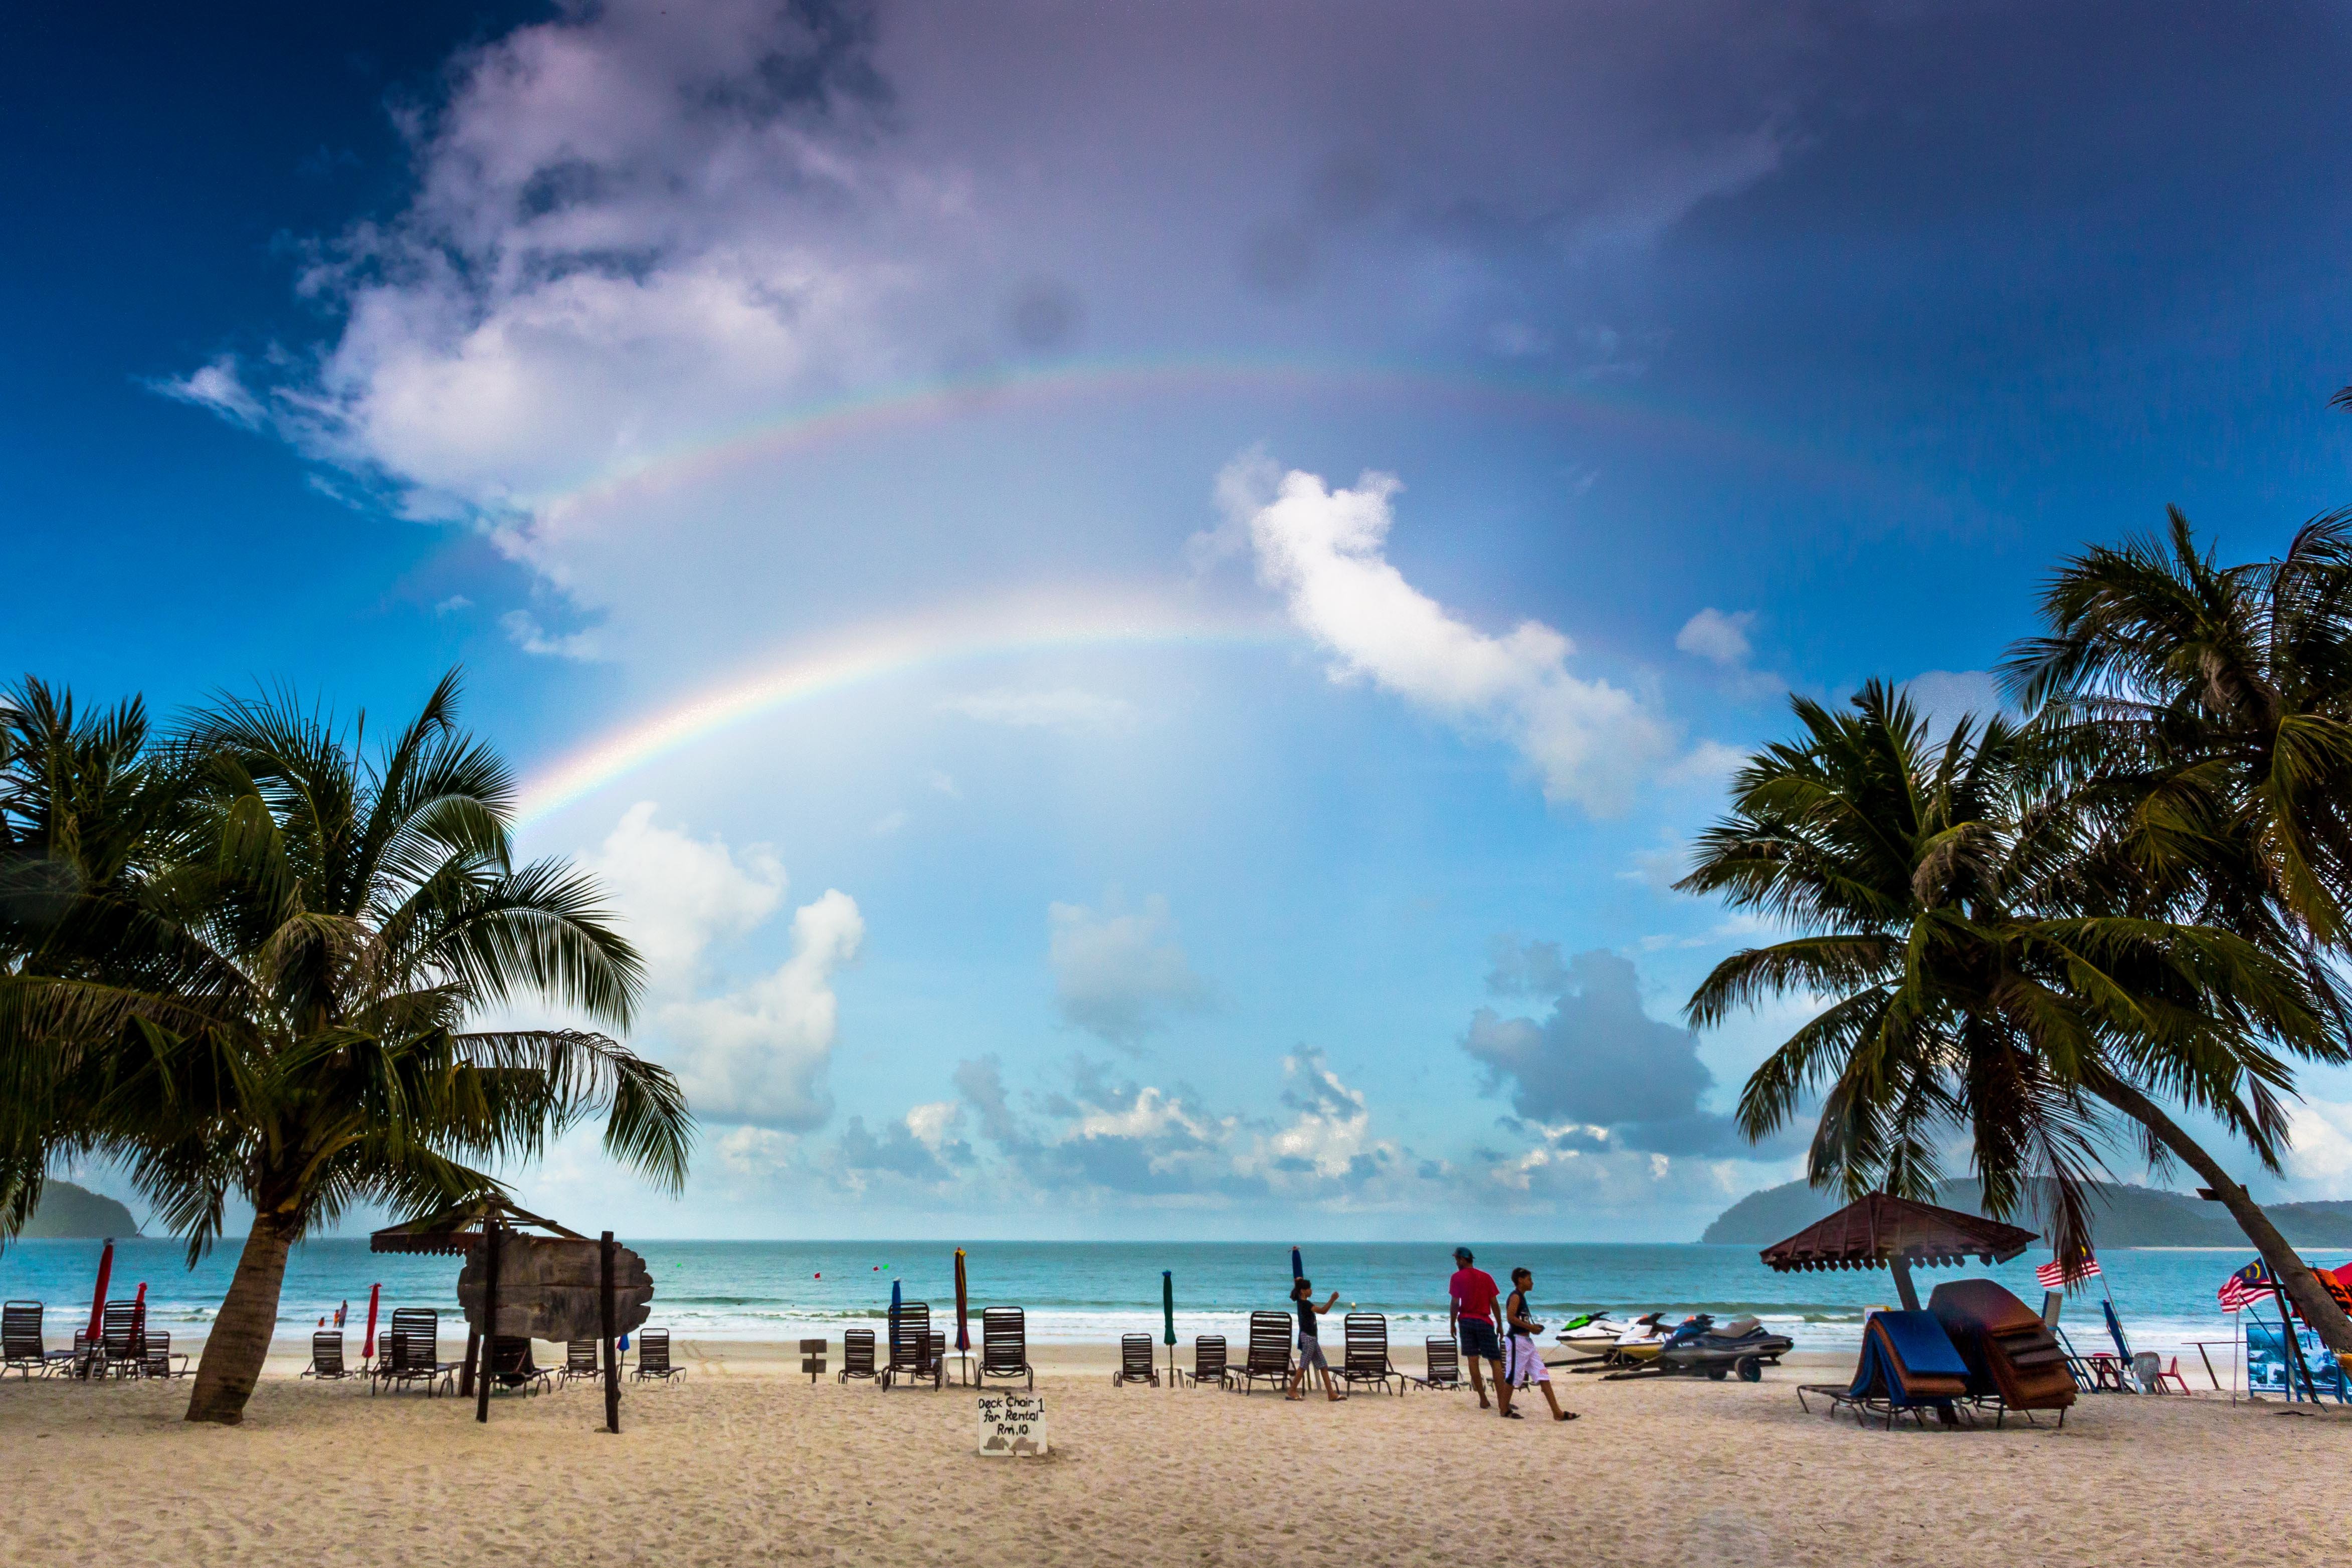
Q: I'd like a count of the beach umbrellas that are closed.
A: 9